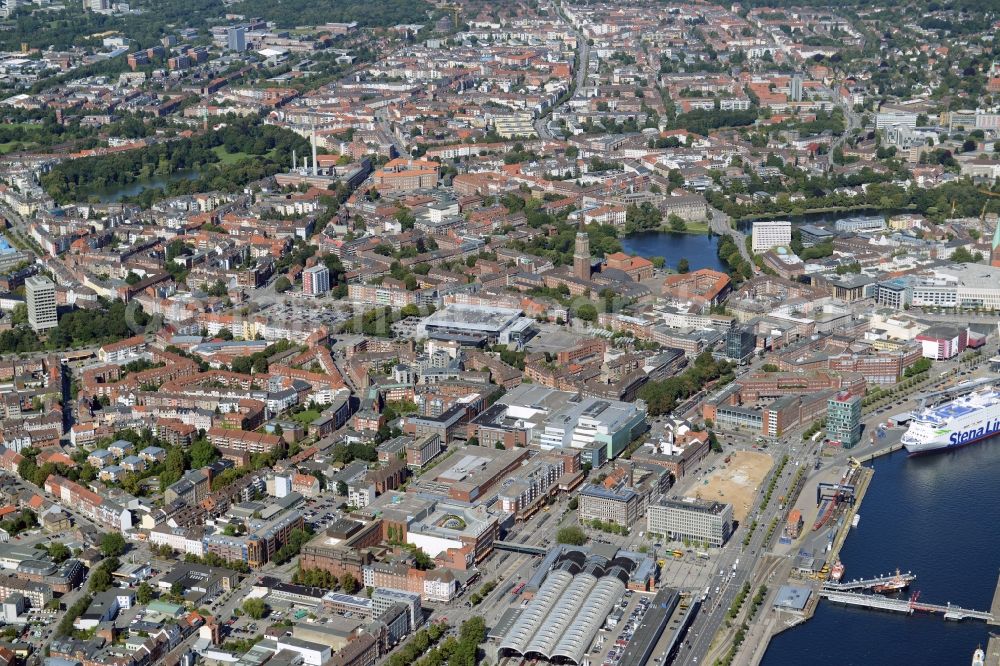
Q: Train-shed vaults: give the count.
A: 3